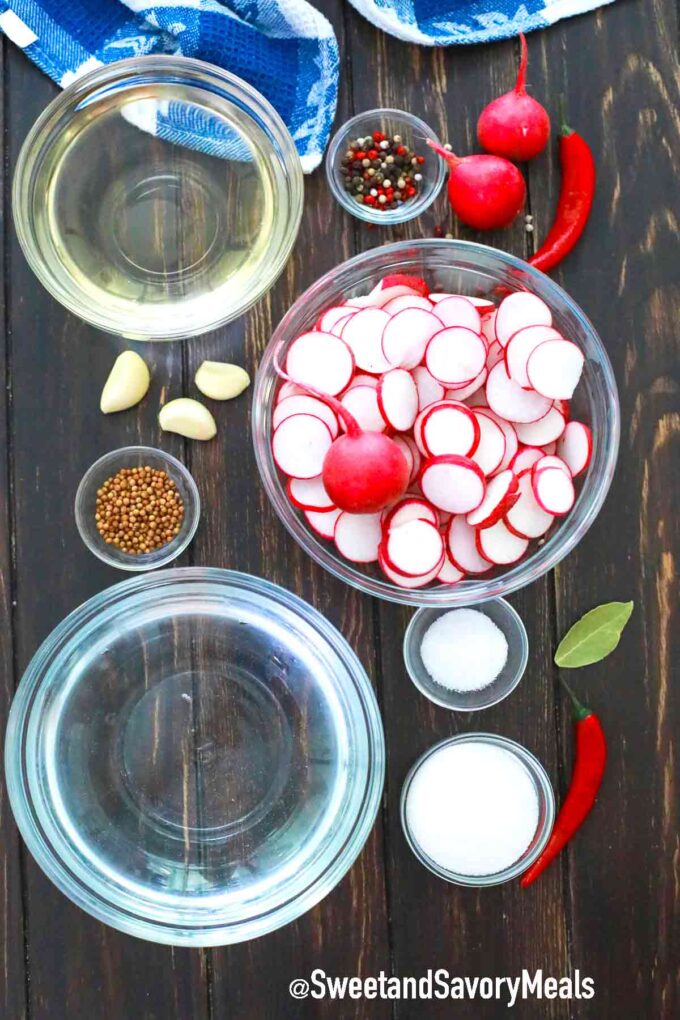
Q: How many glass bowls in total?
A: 7